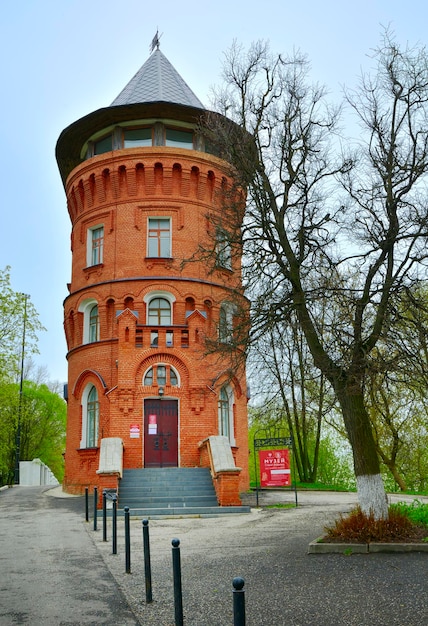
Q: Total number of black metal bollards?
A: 8